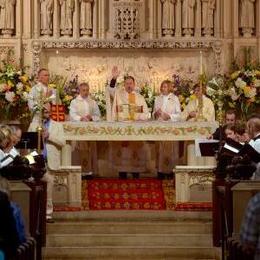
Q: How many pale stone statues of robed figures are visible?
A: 8